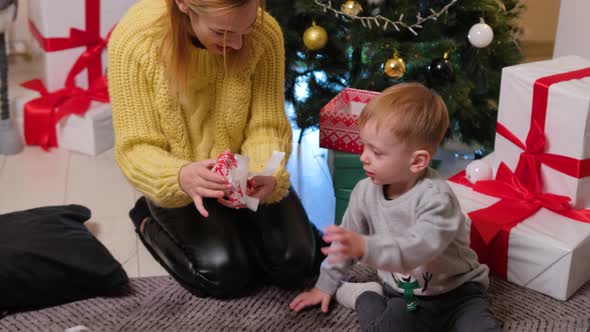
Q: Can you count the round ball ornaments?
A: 6